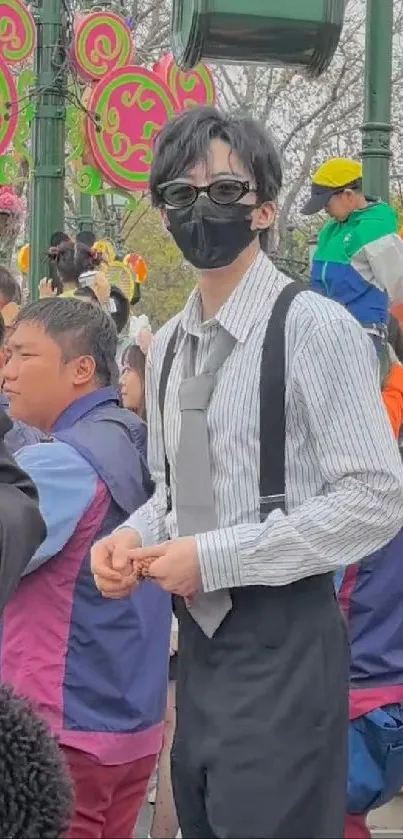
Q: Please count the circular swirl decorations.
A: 5